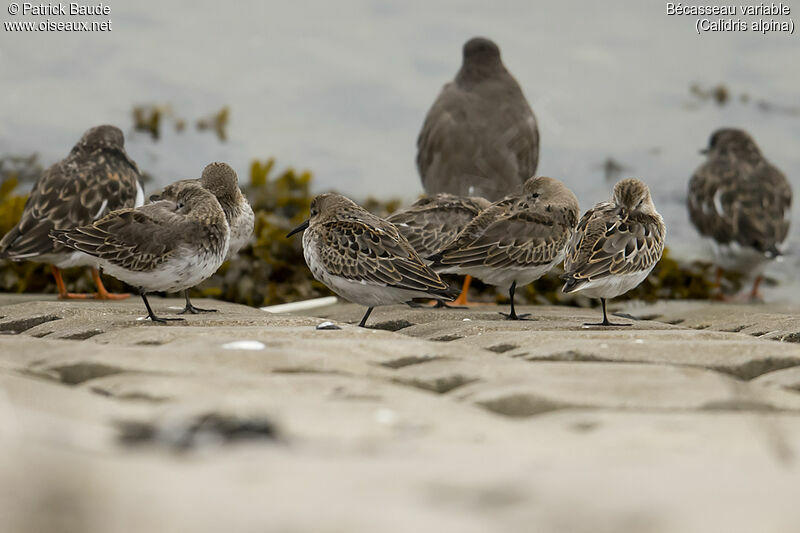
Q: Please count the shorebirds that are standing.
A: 9